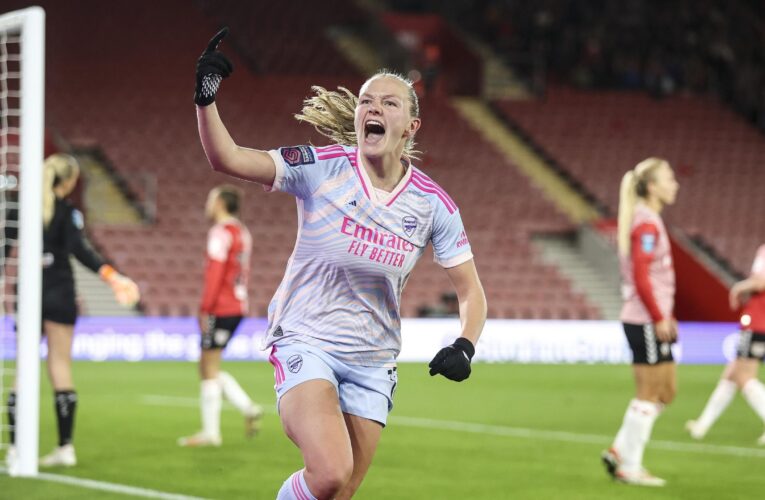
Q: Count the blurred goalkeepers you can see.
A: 1